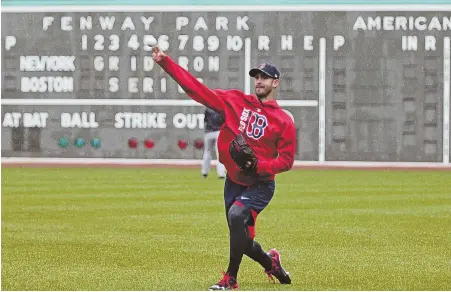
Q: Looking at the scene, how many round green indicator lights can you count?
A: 3